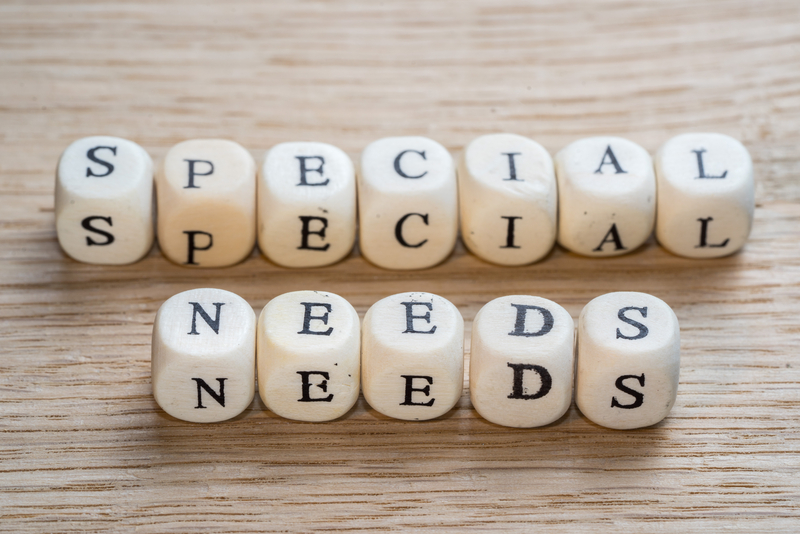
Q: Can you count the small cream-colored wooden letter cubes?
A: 12